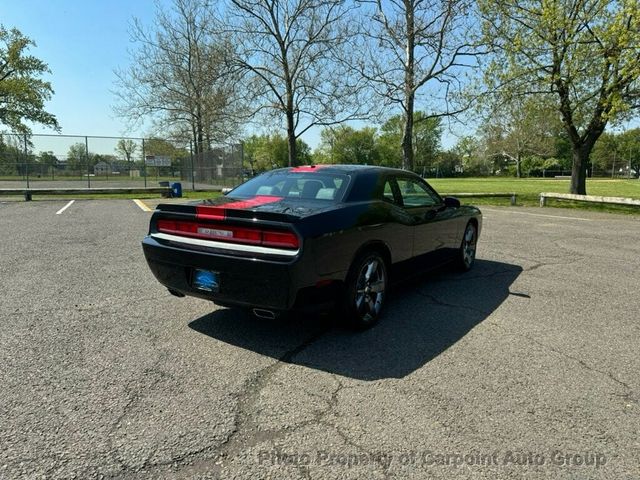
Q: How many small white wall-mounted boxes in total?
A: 0